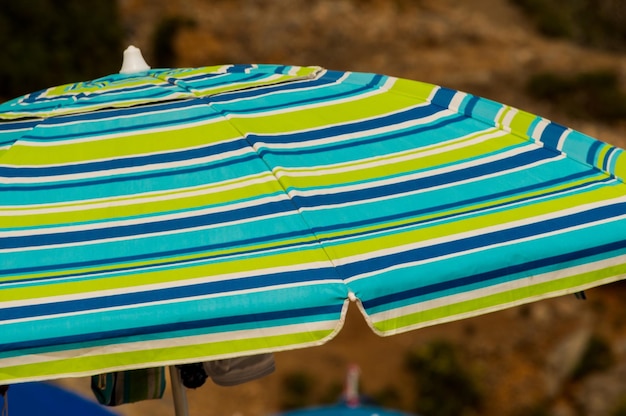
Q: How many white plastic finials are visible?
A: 1